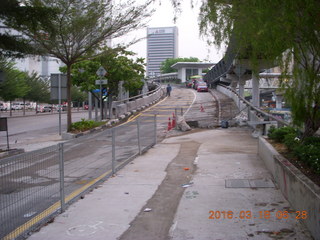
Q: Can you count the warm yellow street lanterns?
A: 0